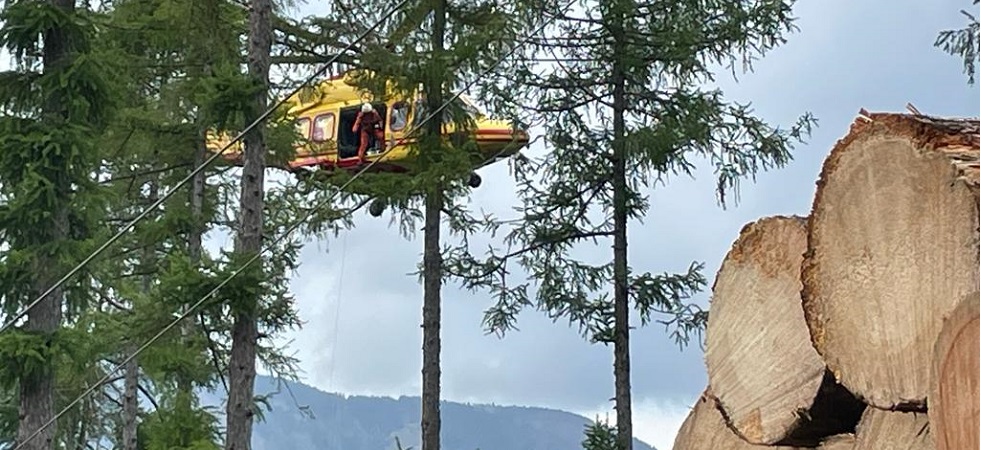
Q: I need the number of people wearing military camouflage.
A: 0